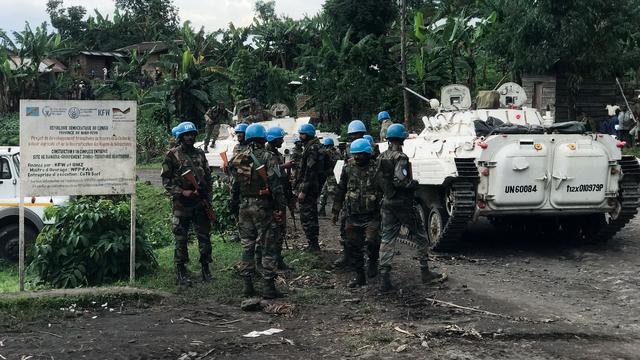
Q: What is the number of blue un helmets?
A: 13